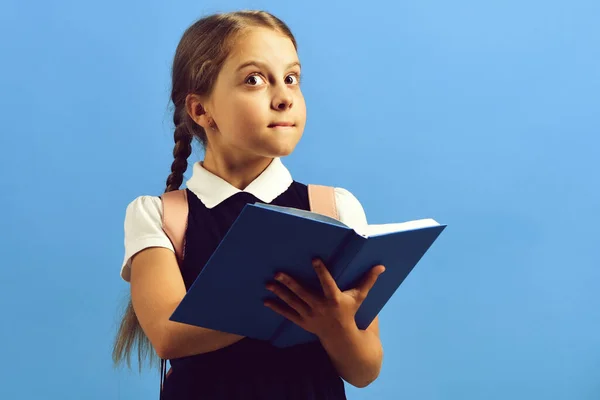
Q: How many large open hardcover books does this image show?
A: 1